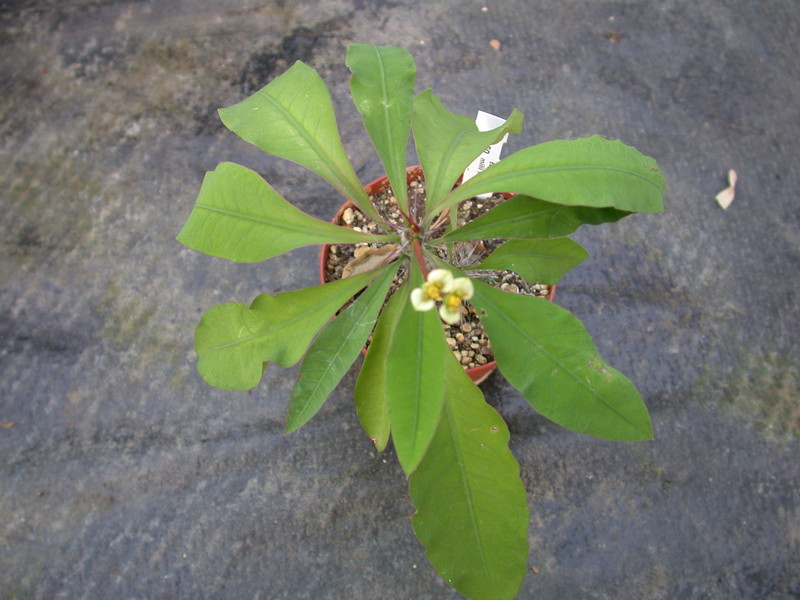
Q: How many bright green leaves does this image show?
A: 13